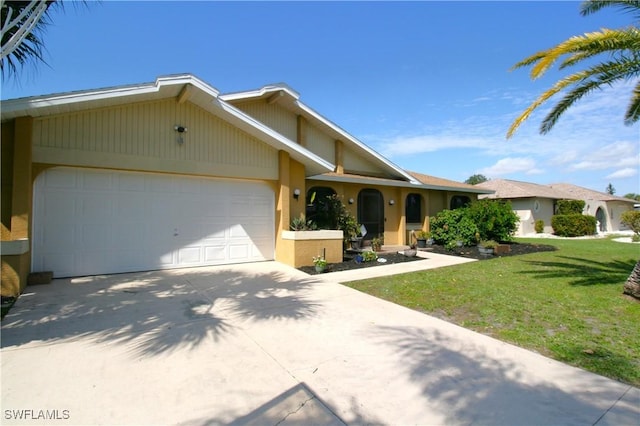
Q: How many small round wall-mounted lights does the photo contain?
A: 3